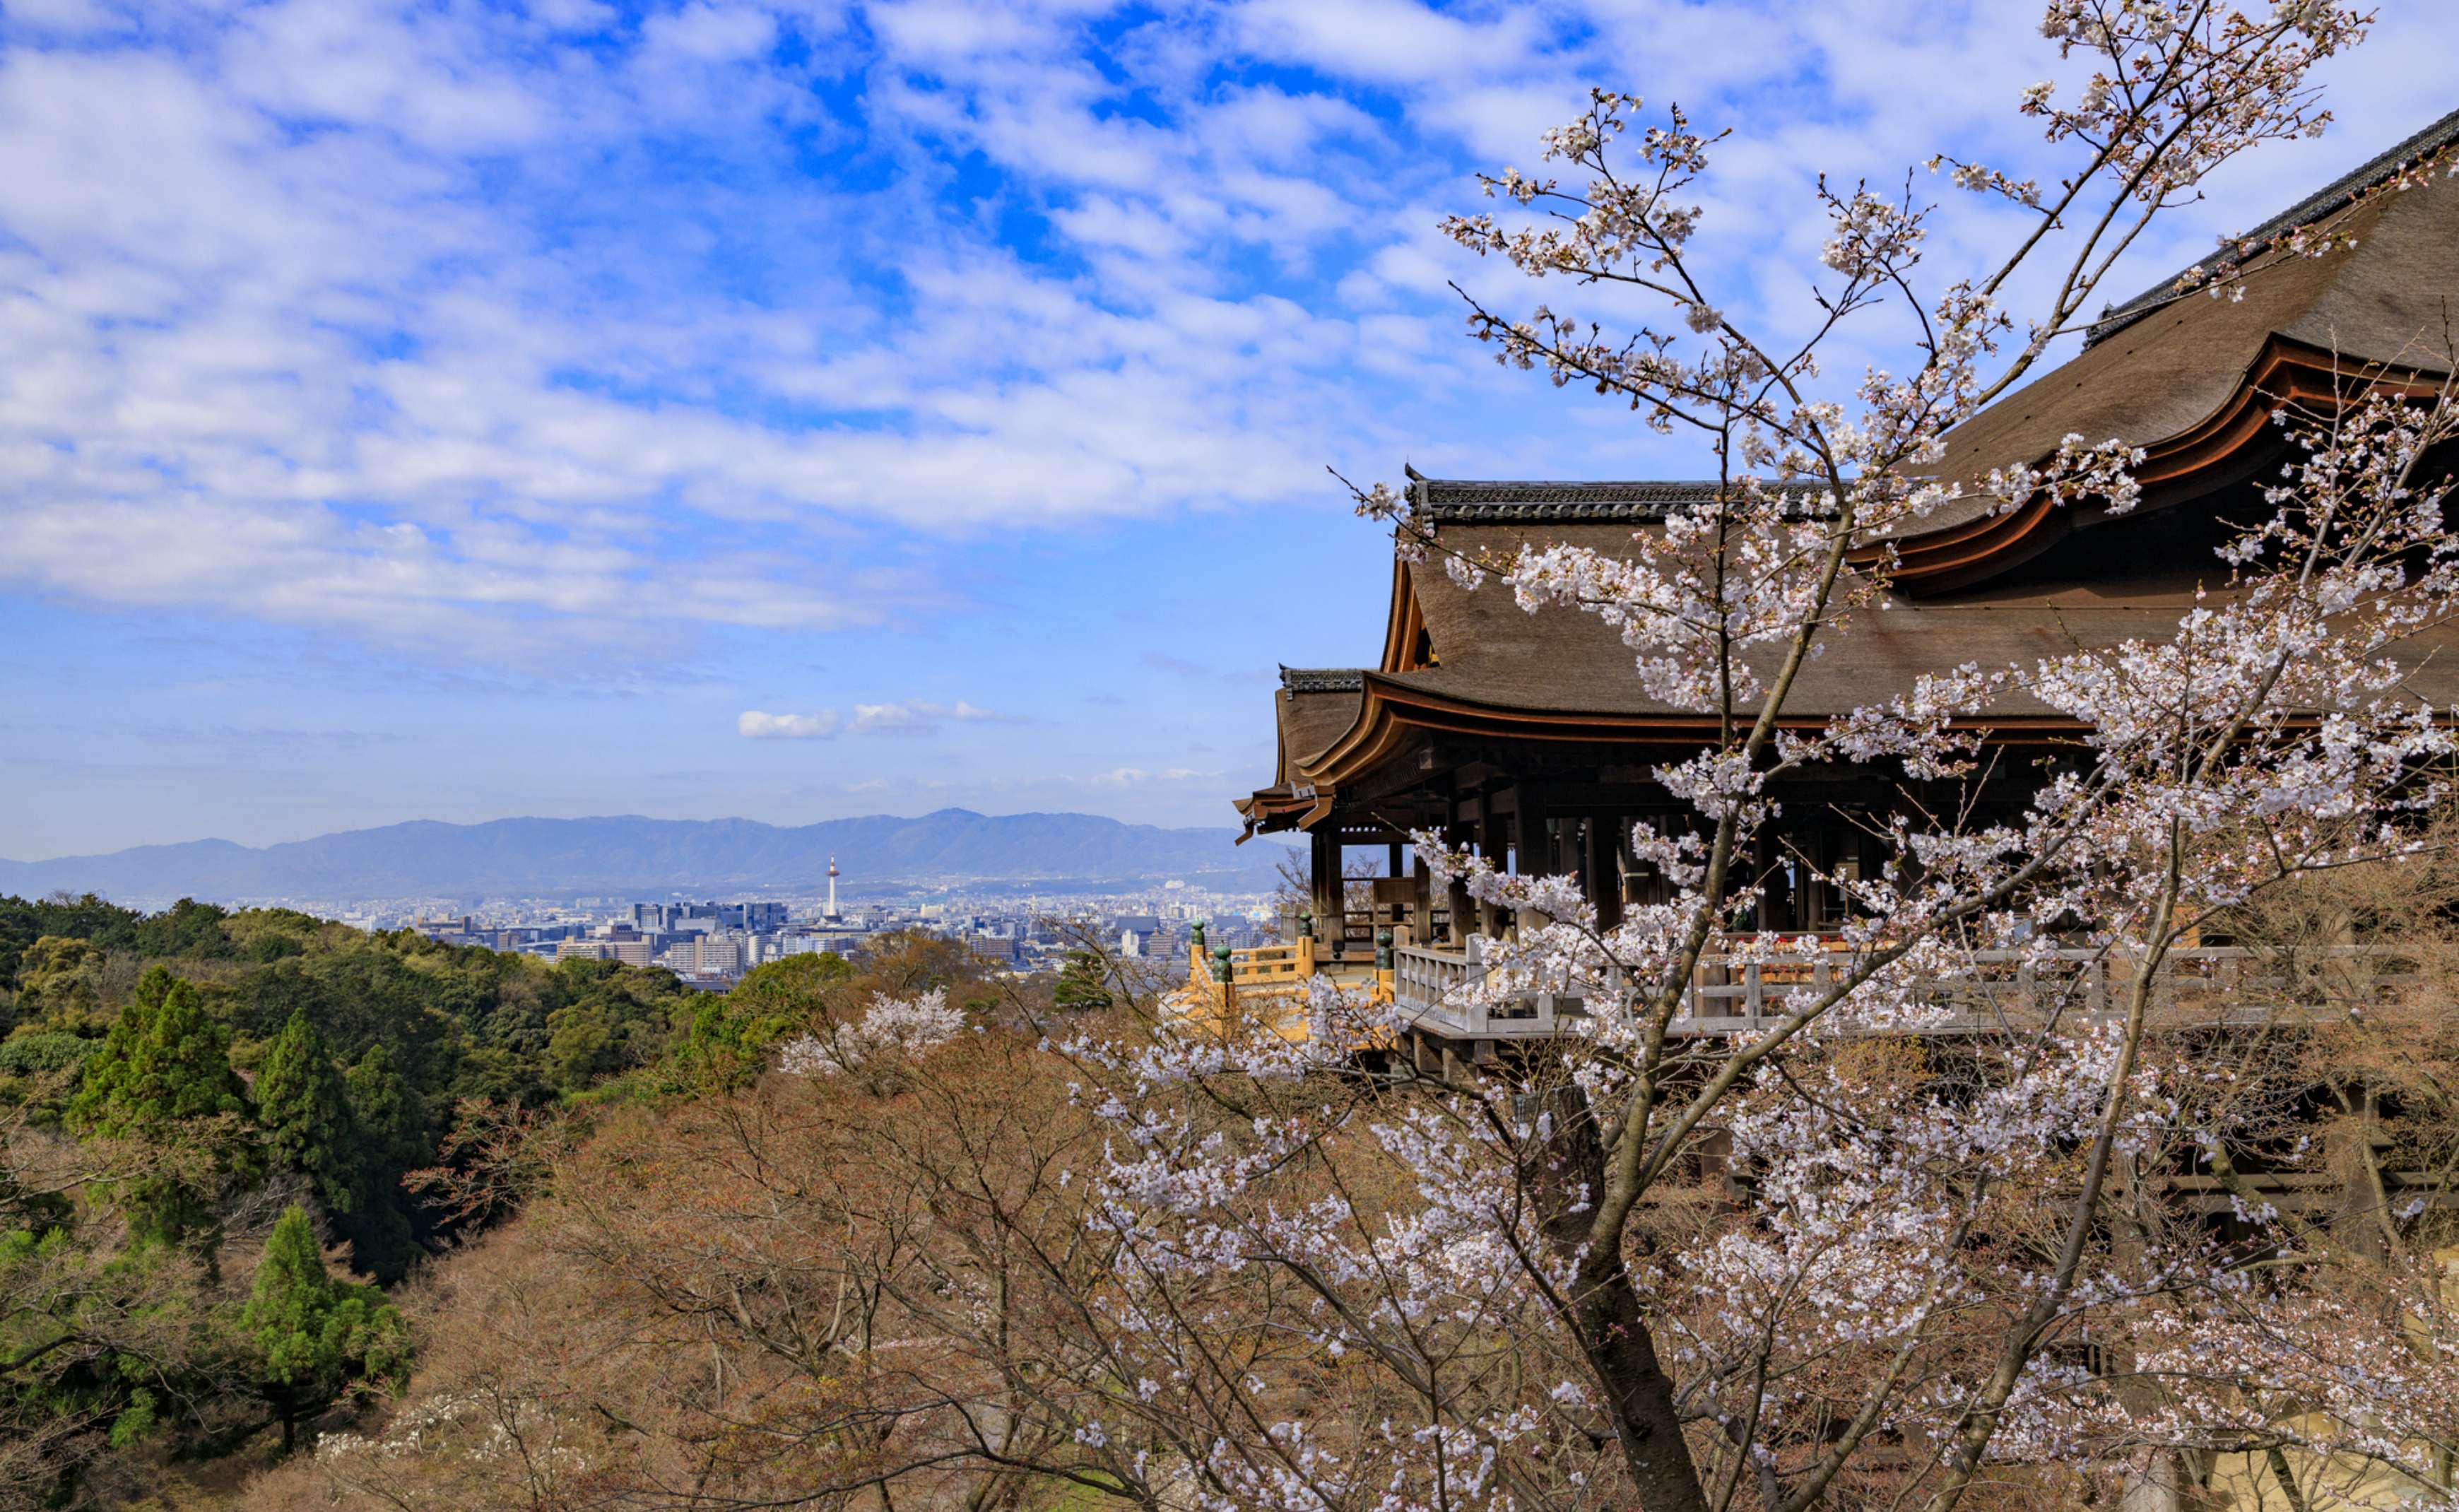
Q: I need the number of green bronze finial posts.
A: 4